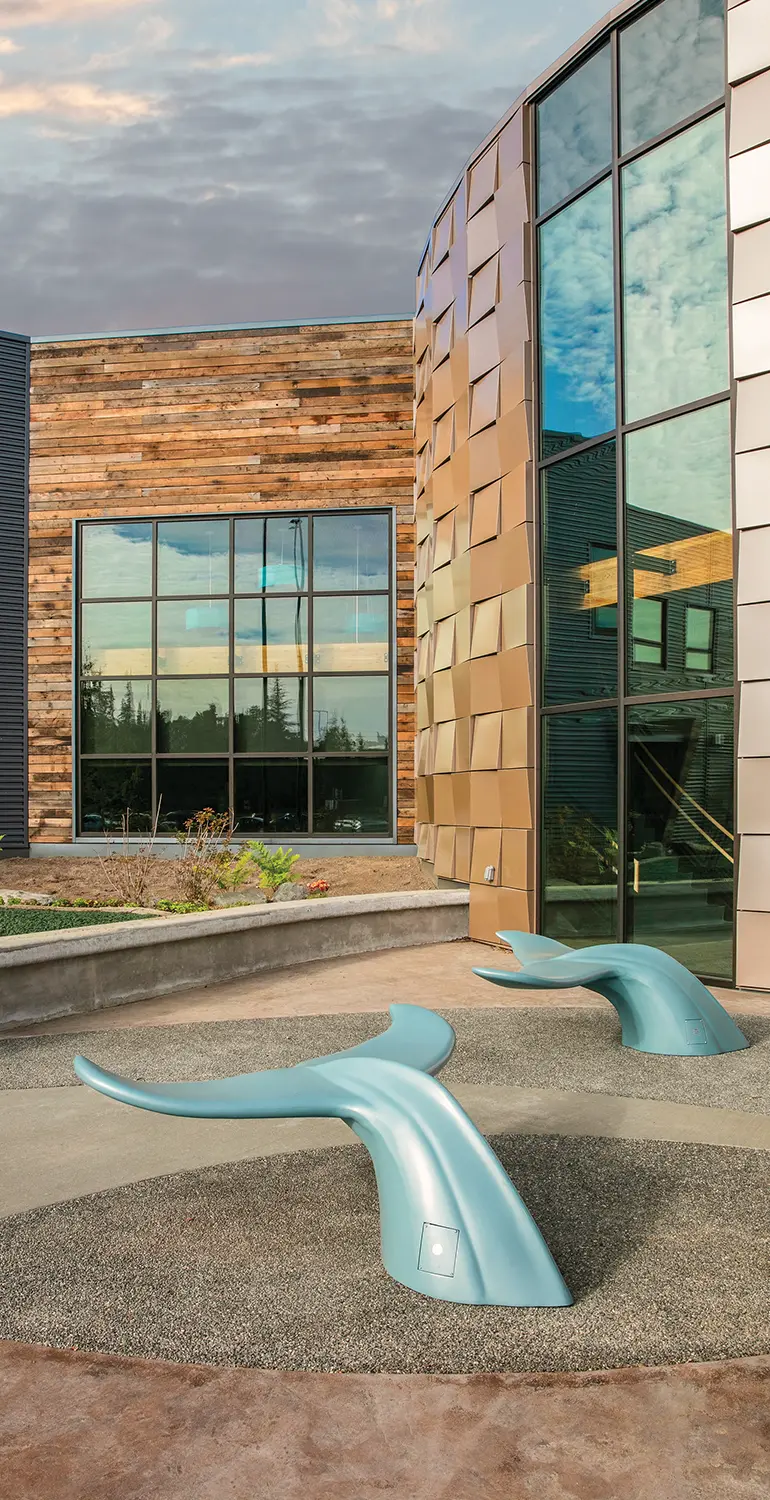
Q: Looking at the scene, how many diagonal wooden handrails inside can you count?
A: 2